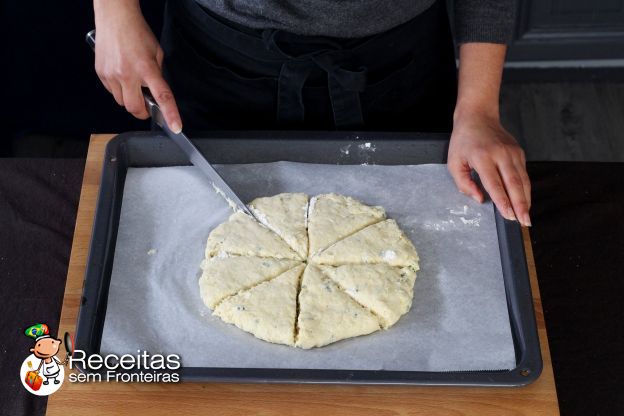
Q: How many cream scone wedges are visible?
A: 8